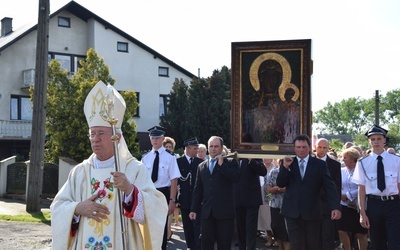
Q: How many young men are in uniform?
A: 2